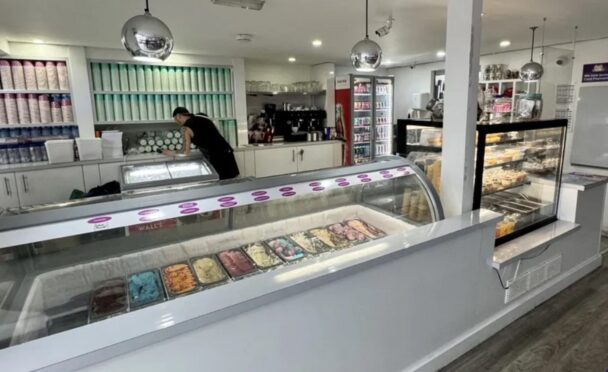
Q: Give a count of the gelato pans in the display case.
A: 11